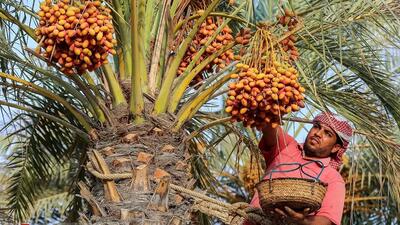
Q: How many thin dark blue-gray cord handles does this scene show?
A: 2